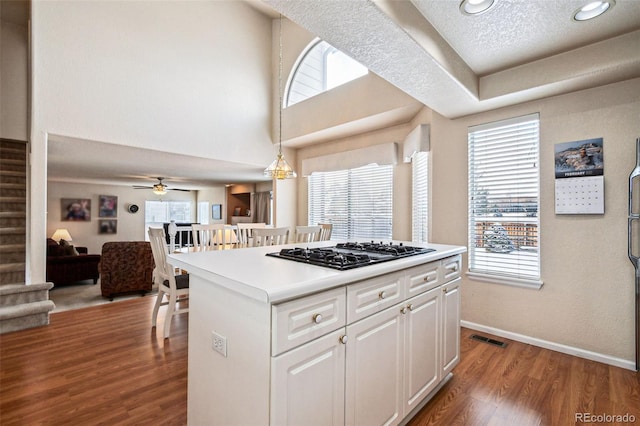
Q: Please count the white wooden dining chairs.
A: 6